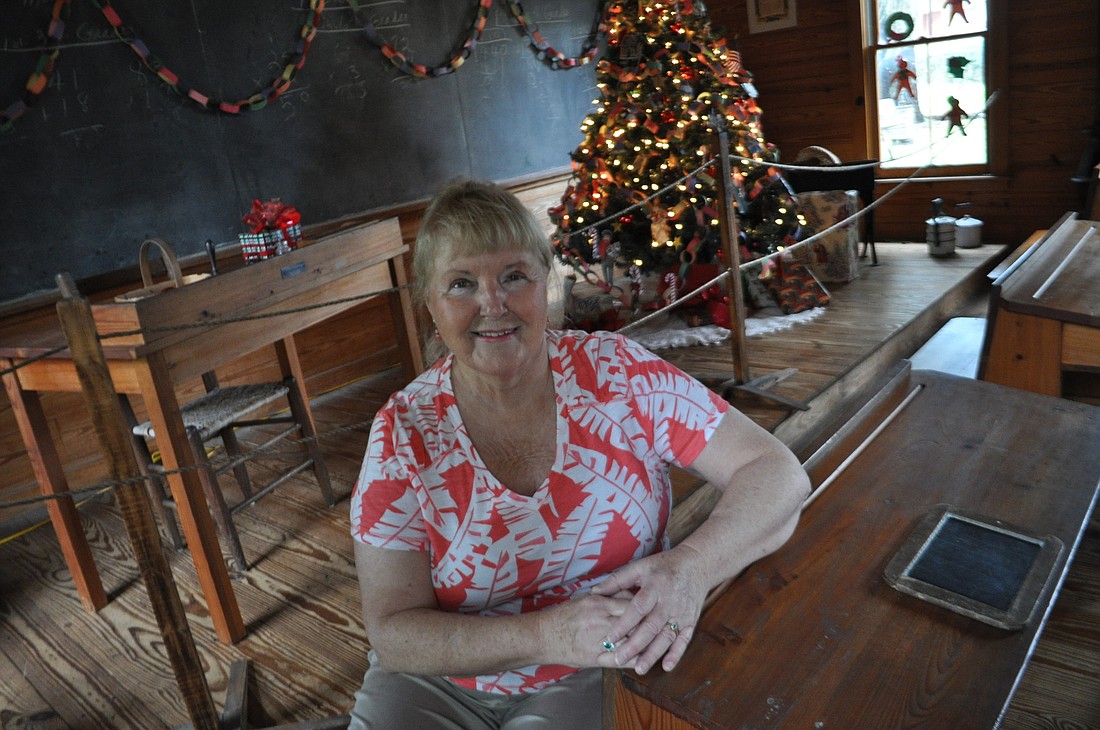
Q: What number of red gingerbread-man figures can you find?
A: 3